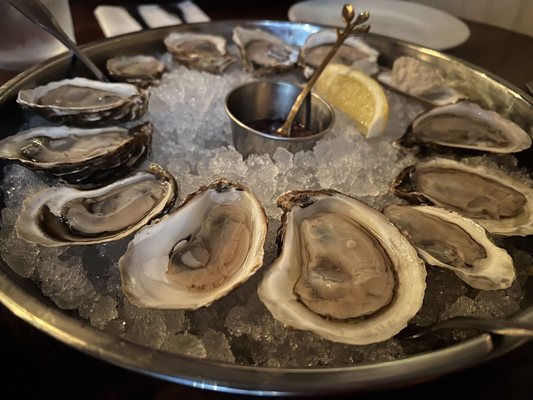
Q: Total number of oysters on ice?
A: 12